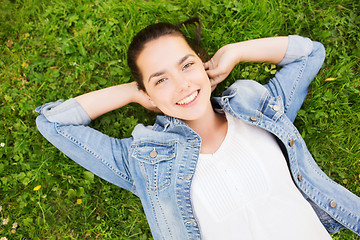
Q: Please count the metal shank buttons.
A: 6